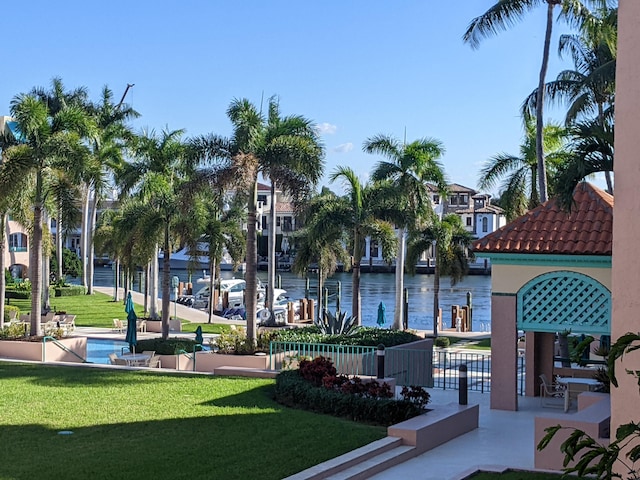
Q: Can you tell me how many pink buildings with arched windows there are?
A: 1